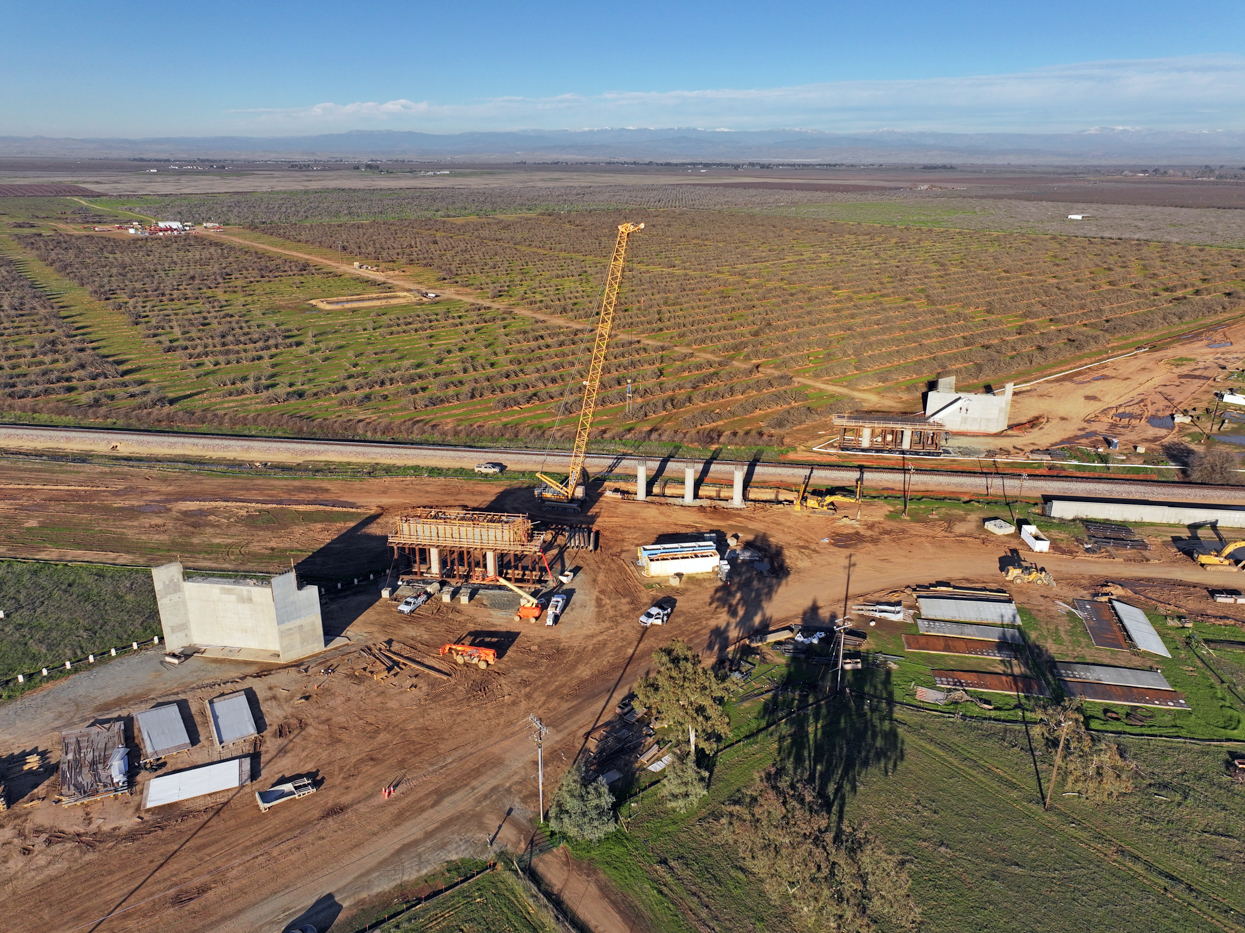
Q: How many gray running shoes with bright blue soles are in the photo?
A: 0